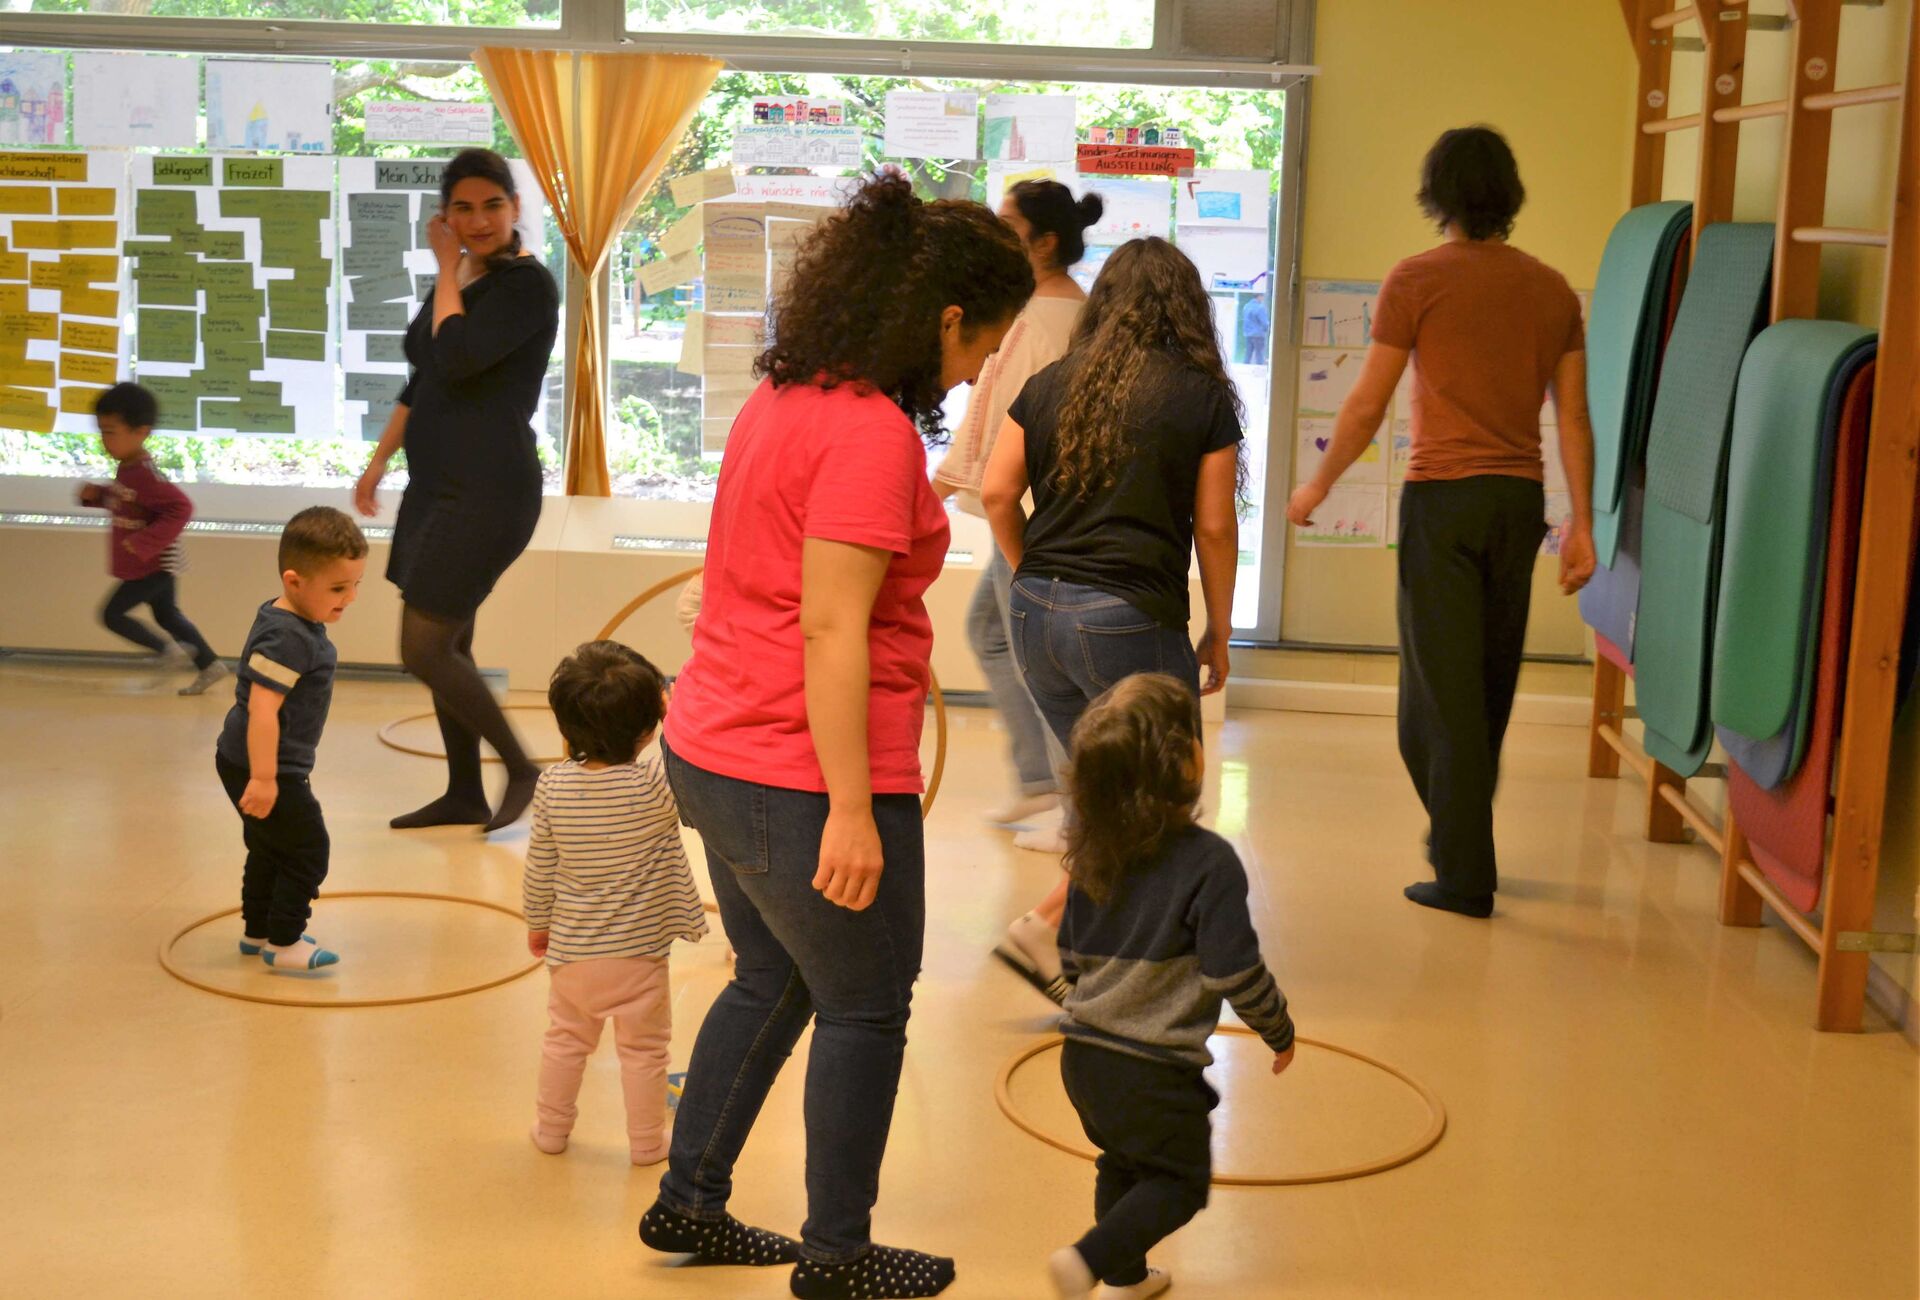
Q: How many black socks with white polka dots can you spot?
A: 2